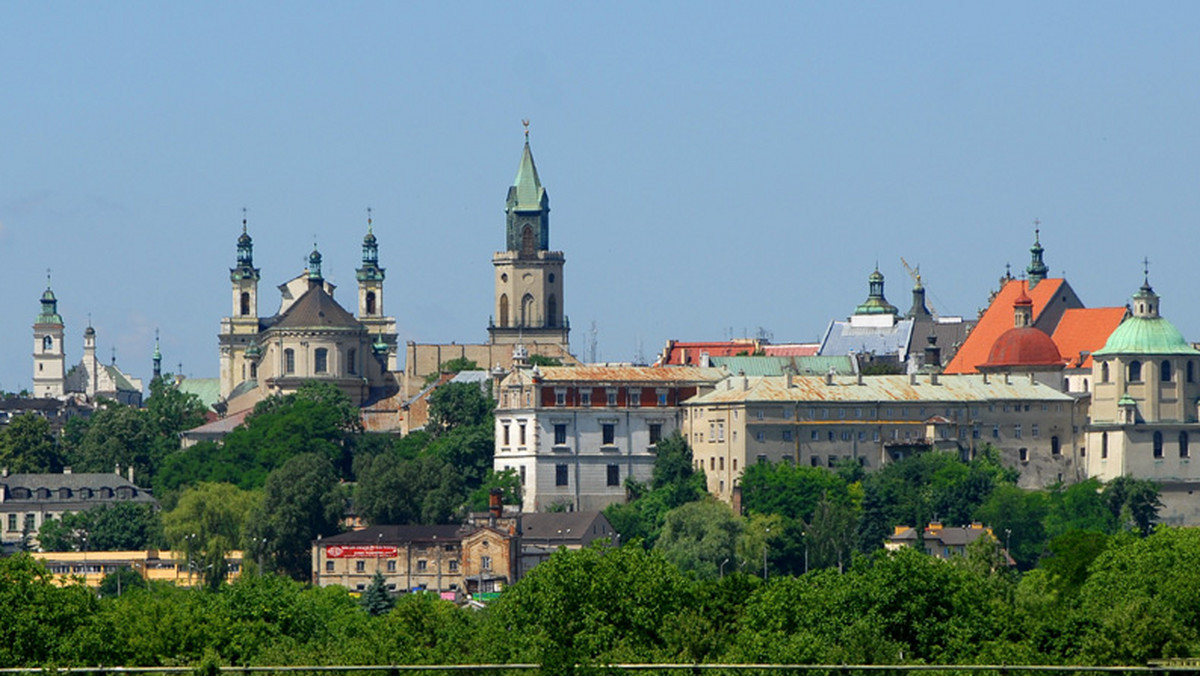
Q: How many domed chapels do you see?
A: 2